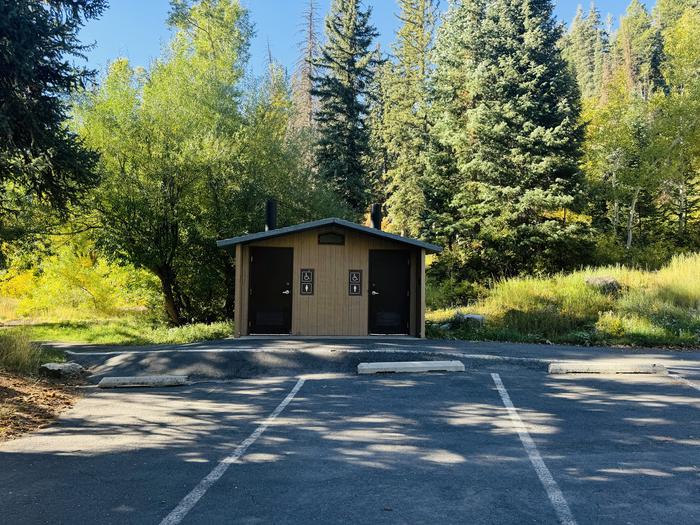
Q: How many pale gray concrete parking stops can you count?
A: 3